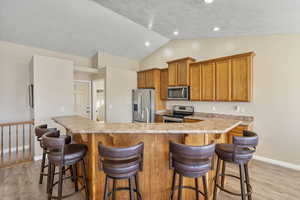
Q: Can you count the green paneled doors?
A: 0